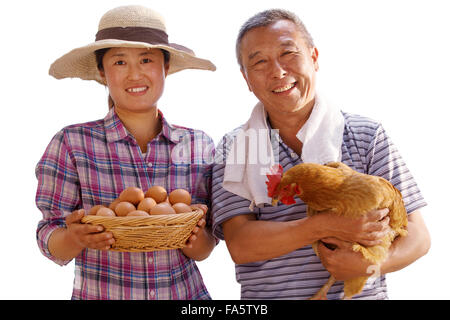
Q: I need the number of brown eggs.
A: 12